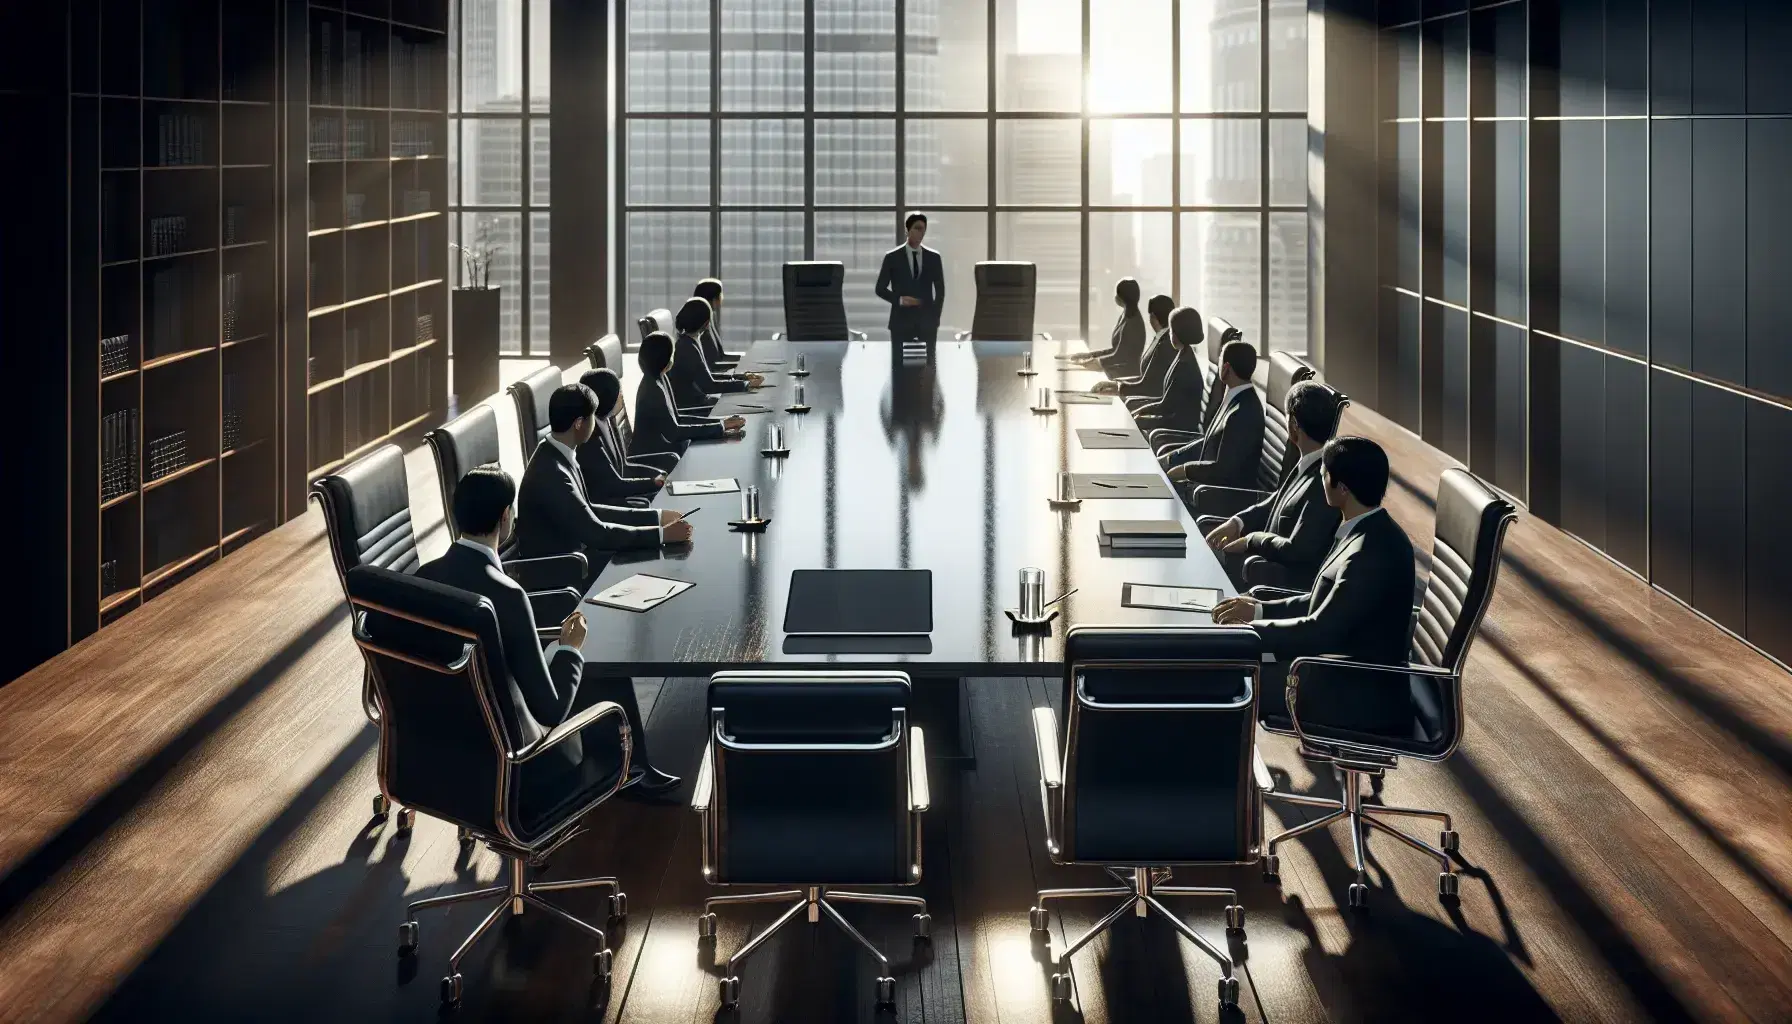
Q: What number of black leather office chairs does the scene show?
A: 14